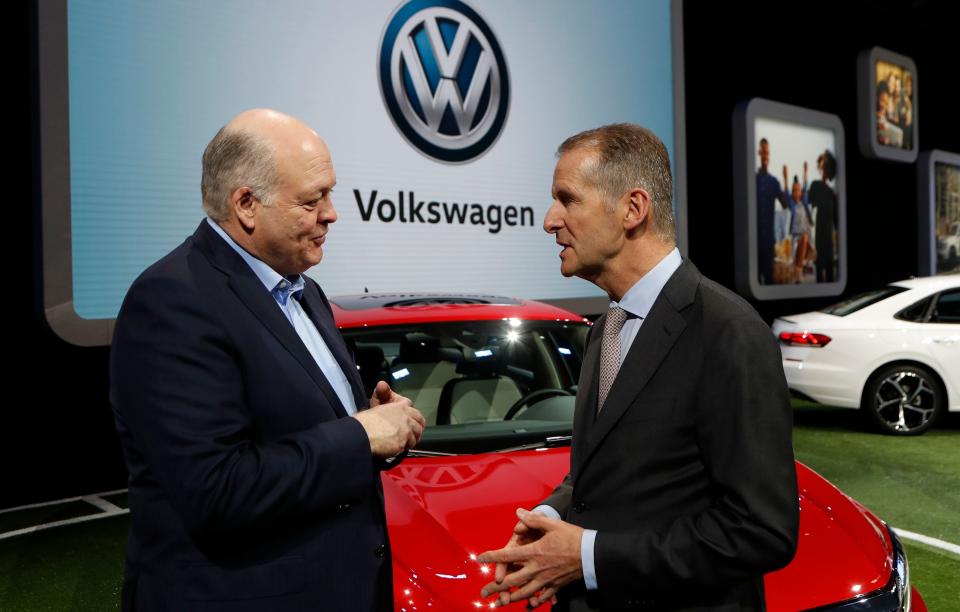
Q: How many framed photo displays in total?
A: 3